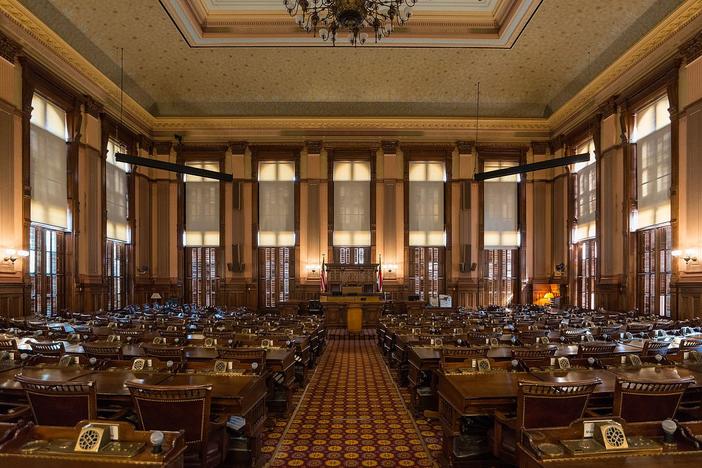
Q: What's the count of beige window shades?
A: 9